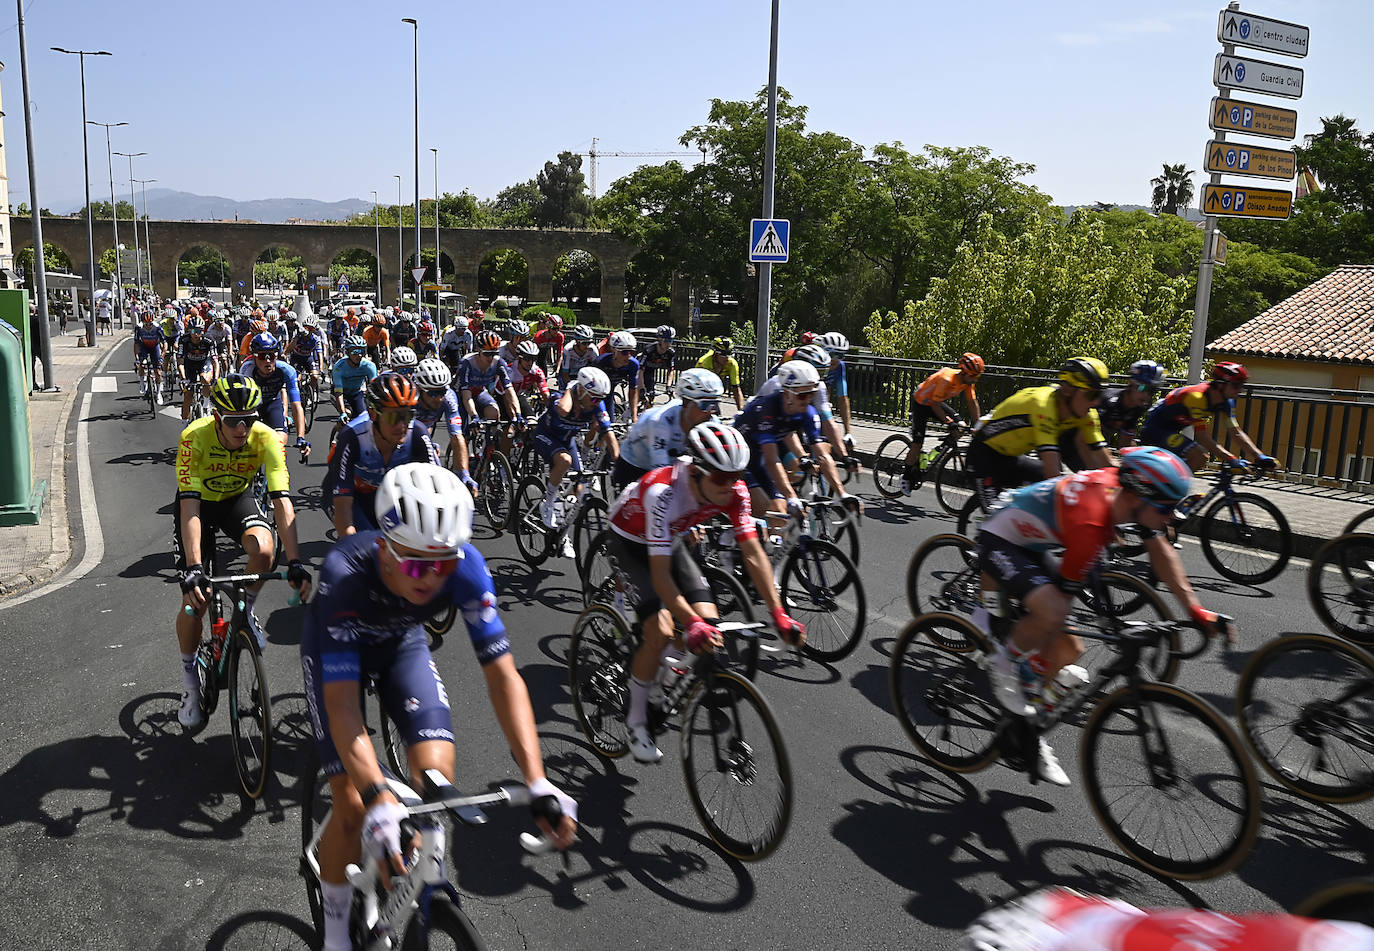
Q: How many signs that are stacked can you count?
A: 5